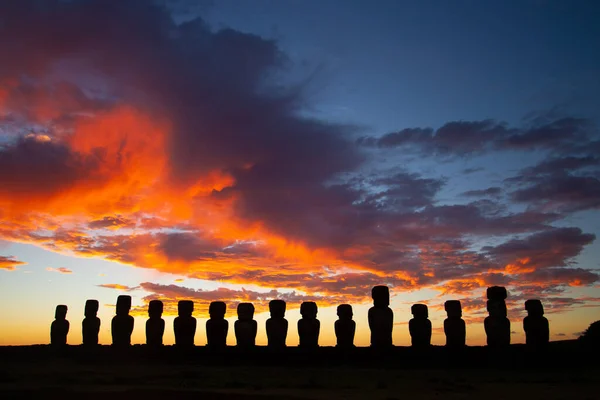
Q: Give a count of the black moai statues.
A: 15